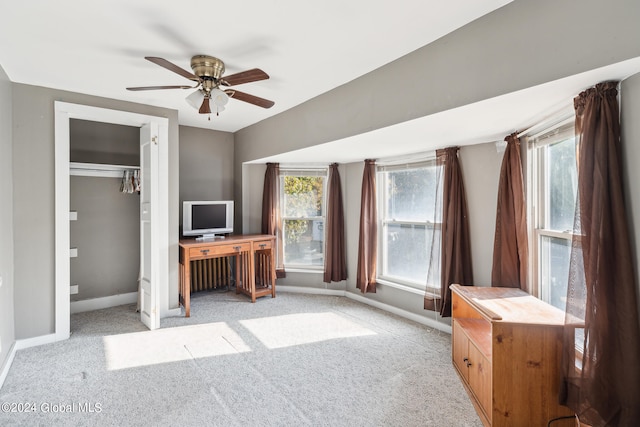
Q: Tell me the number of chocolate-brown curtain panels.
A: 6